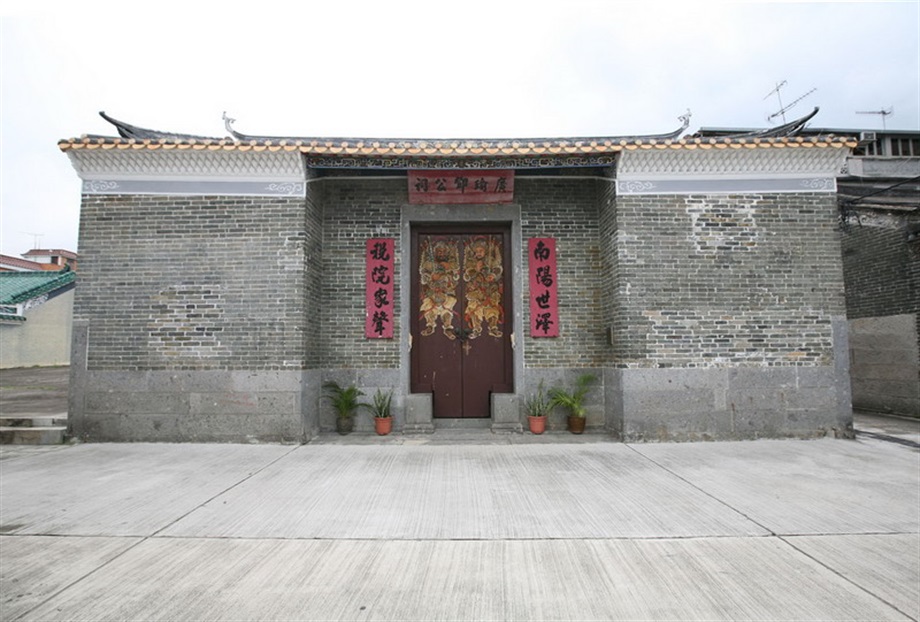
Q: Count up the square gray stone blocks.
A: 2